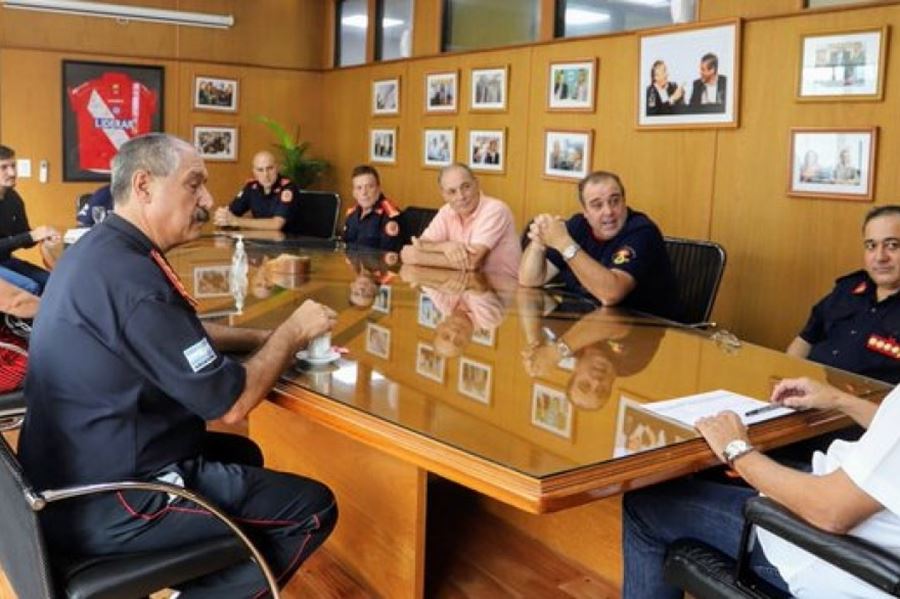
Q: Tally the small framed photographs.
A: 12